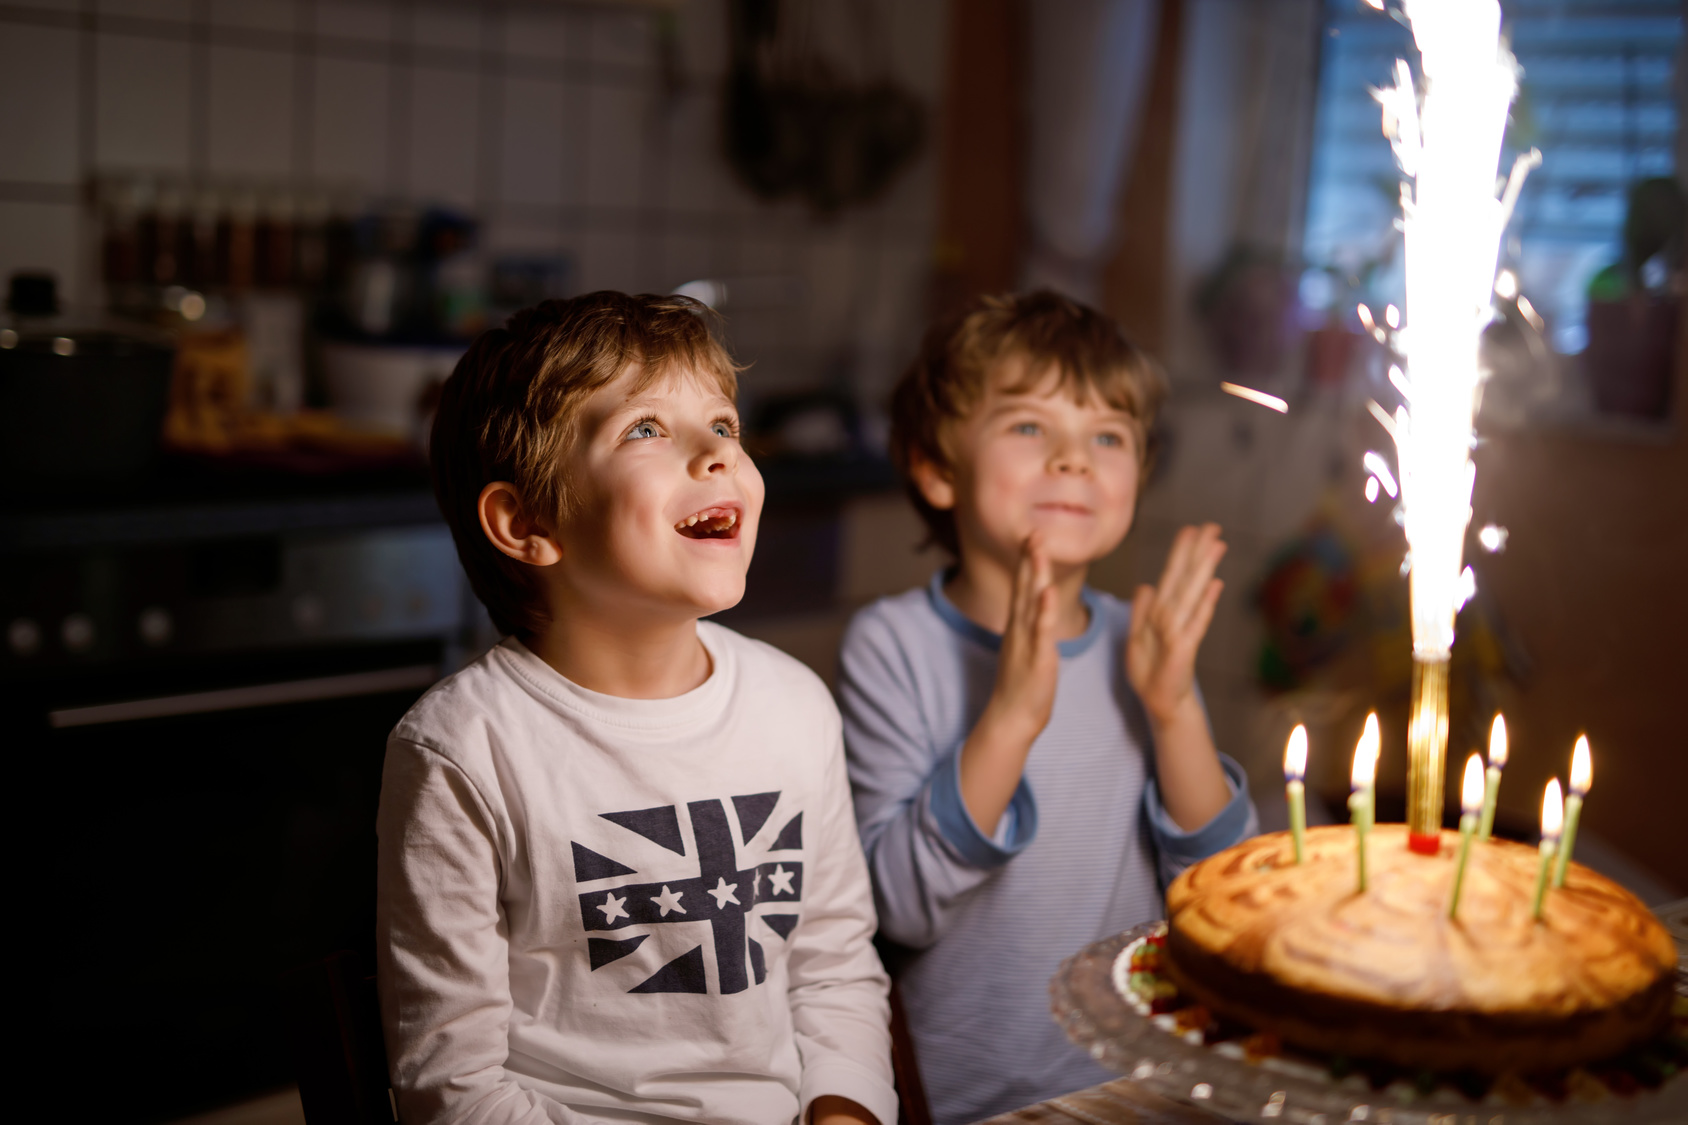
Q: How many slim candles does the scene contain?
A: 7